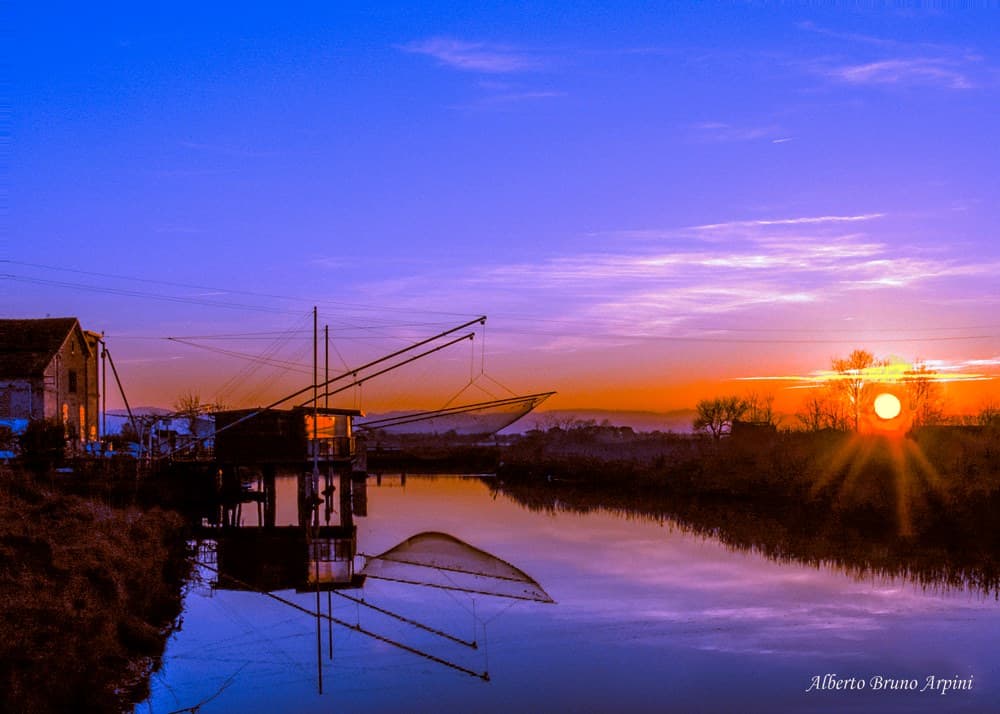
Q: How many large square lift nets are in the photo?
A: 1